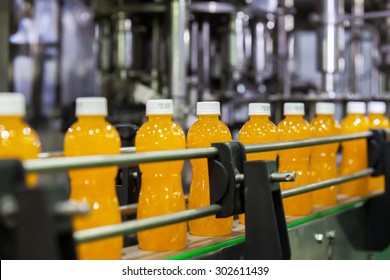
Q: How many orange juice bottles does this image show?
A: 9